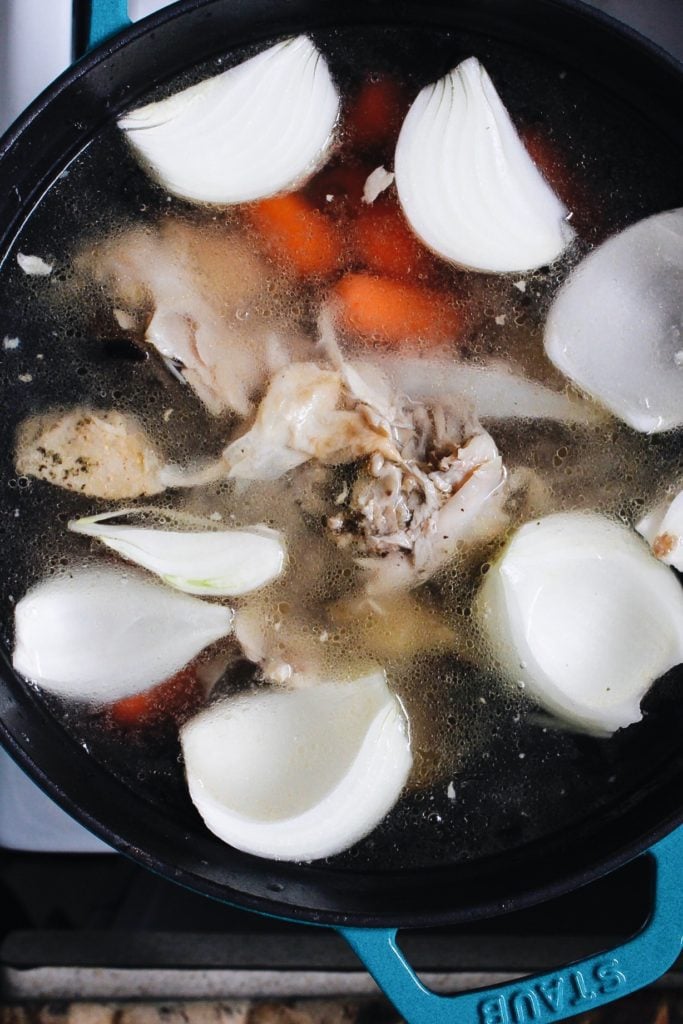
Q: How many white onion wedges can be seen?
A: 8